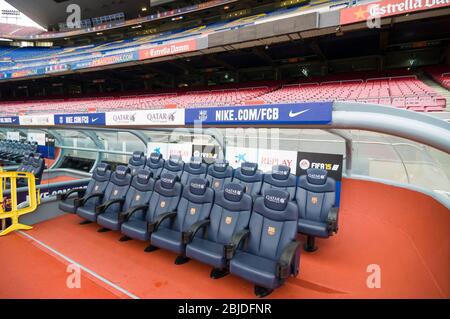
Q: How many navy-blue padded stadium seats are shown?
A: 15